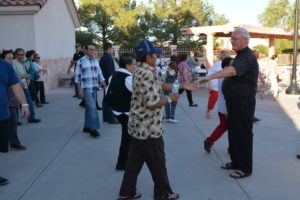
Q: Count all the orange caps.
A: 0